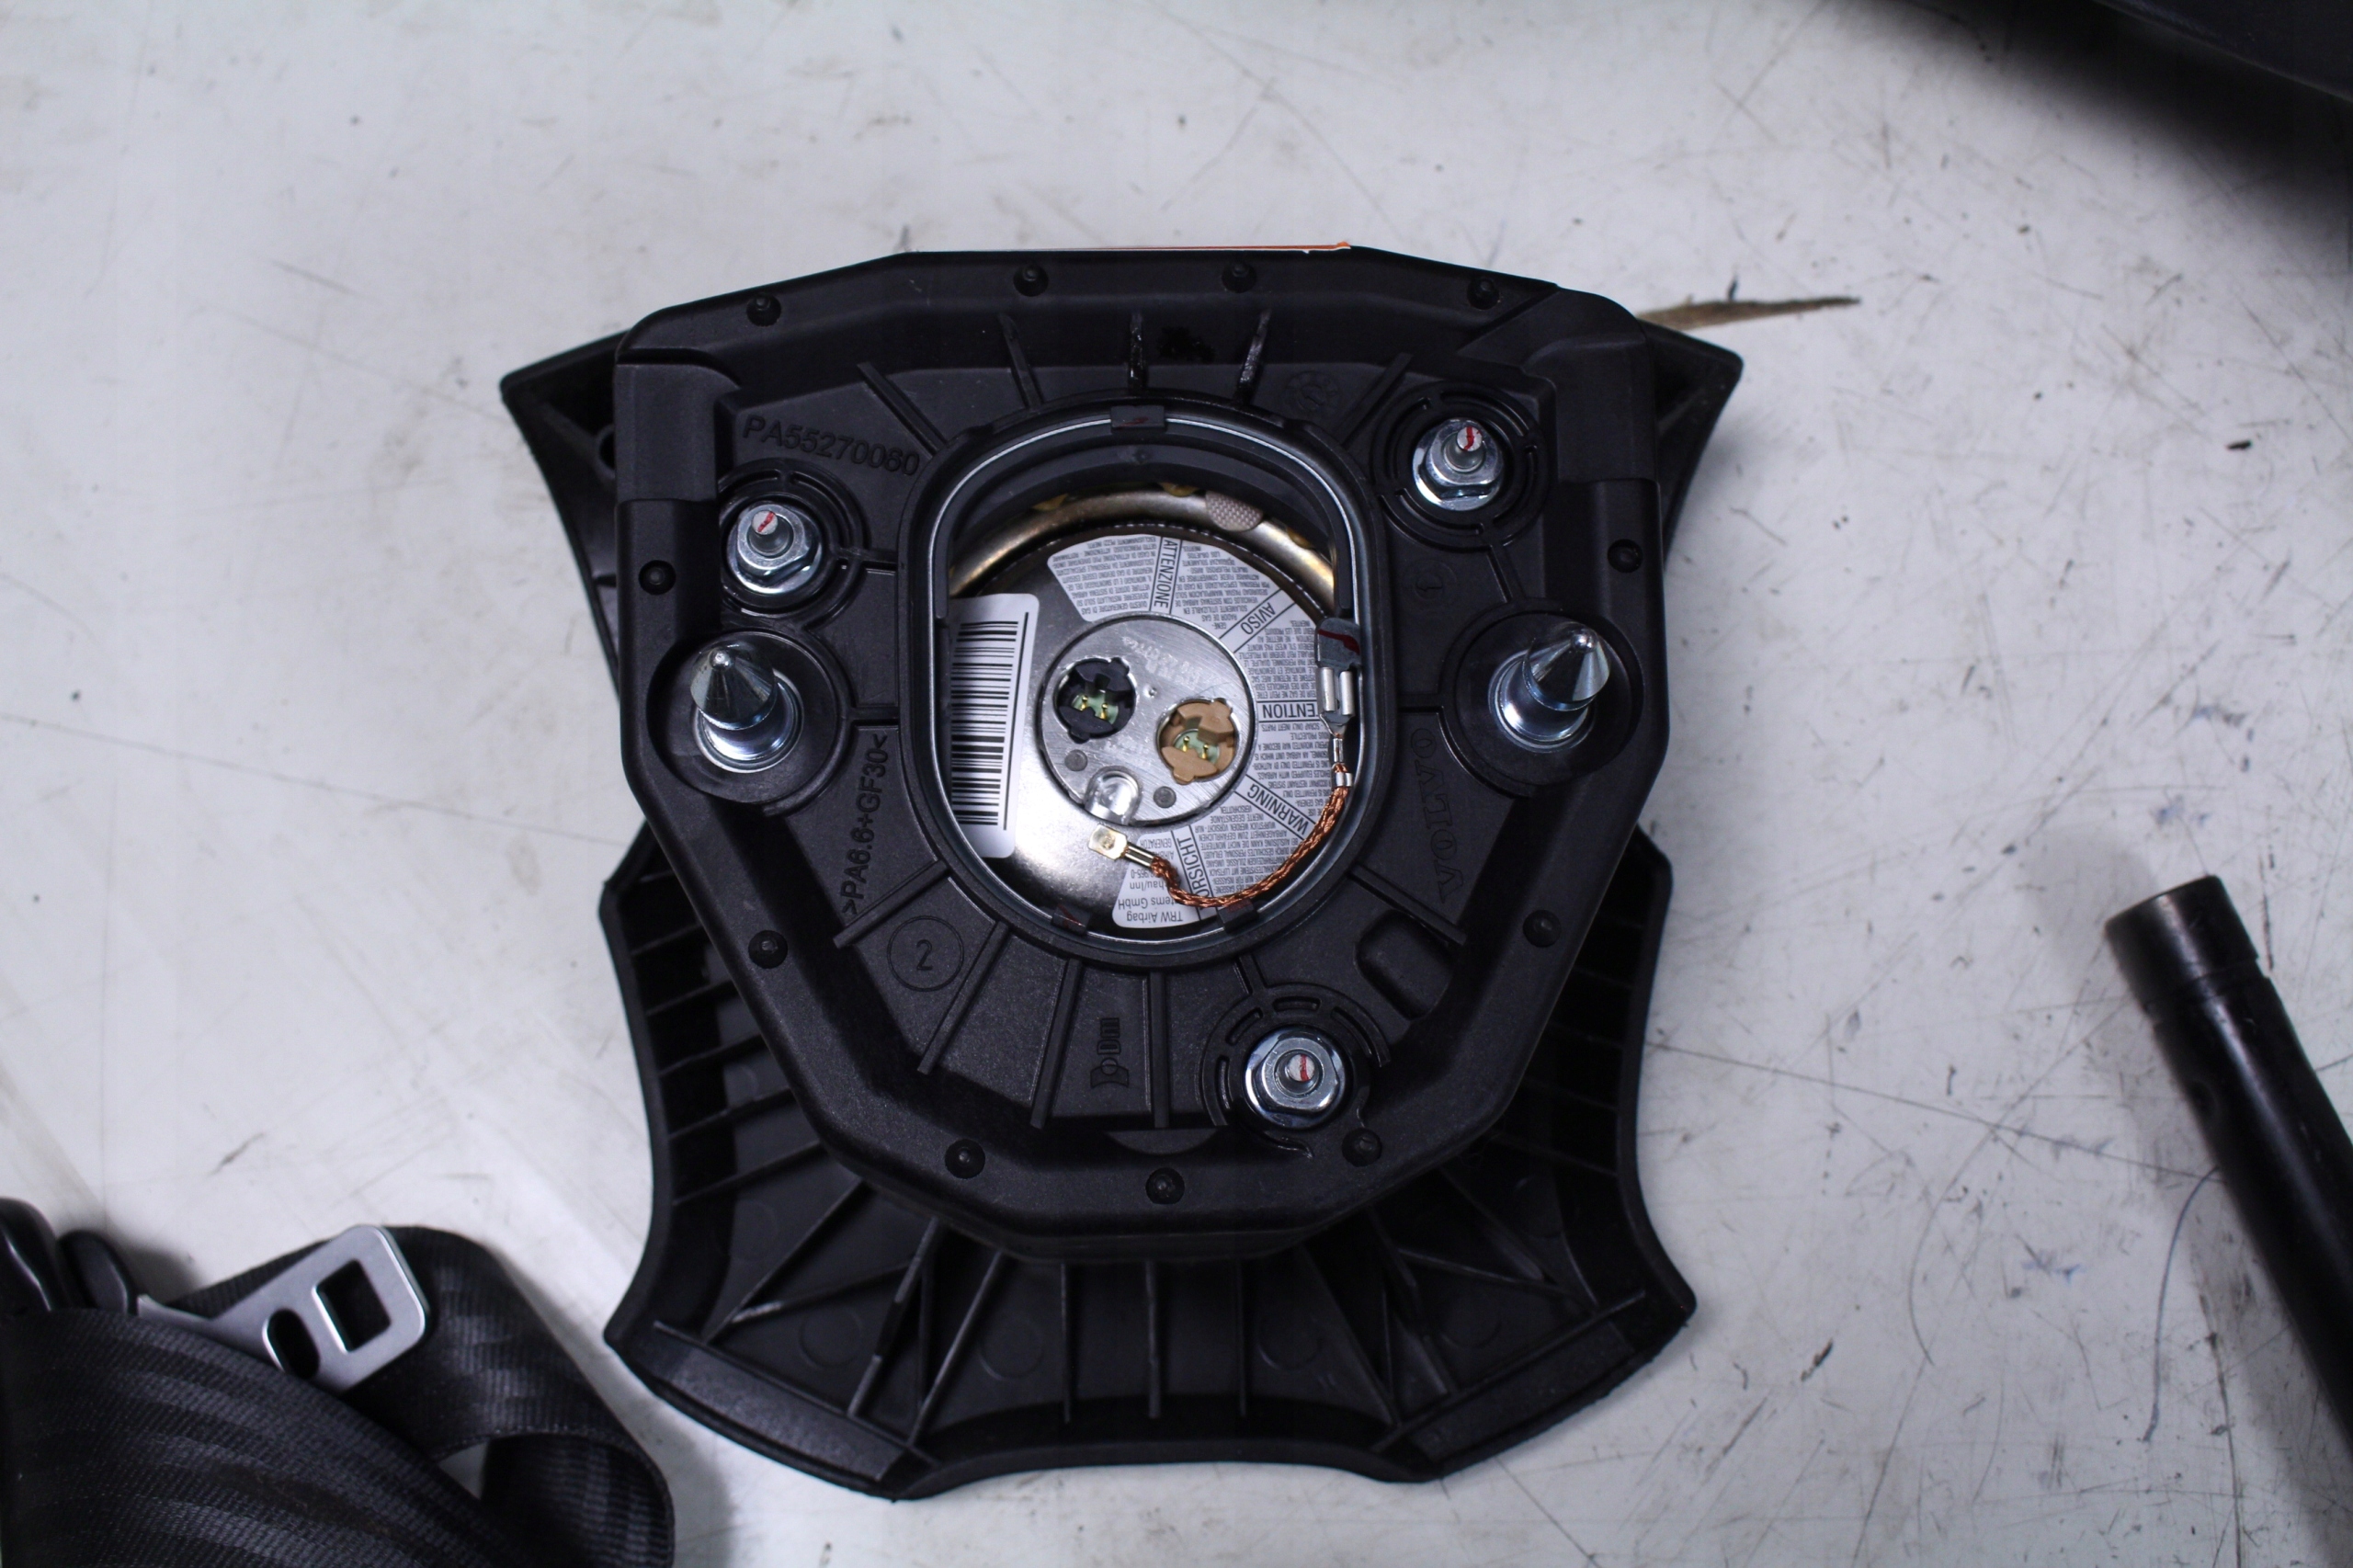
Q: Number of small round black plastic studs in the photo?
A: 11